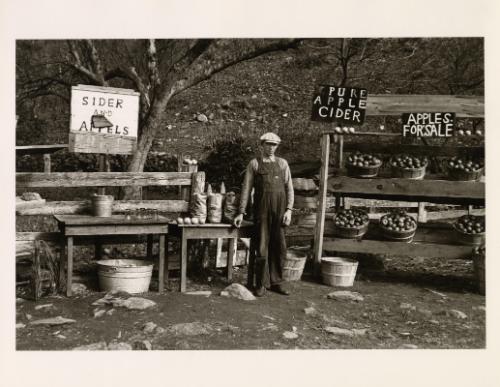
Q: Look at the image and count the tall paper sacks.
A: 3